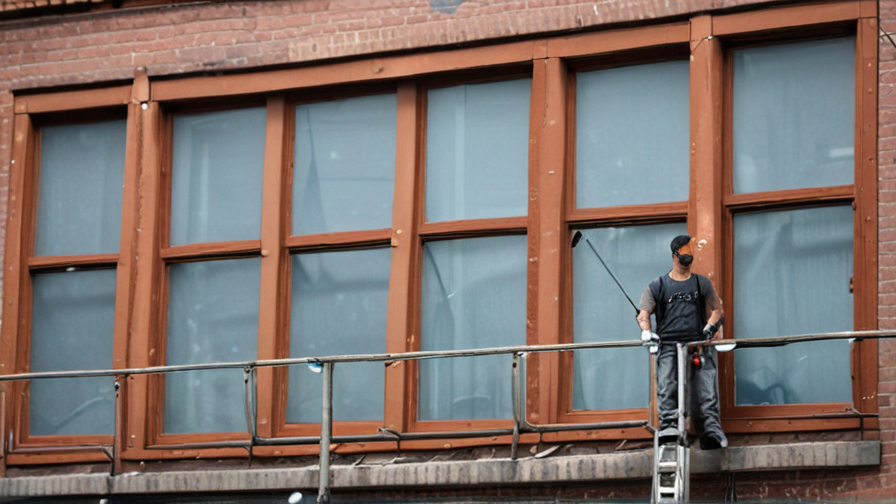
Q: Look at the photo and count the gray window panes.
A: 12